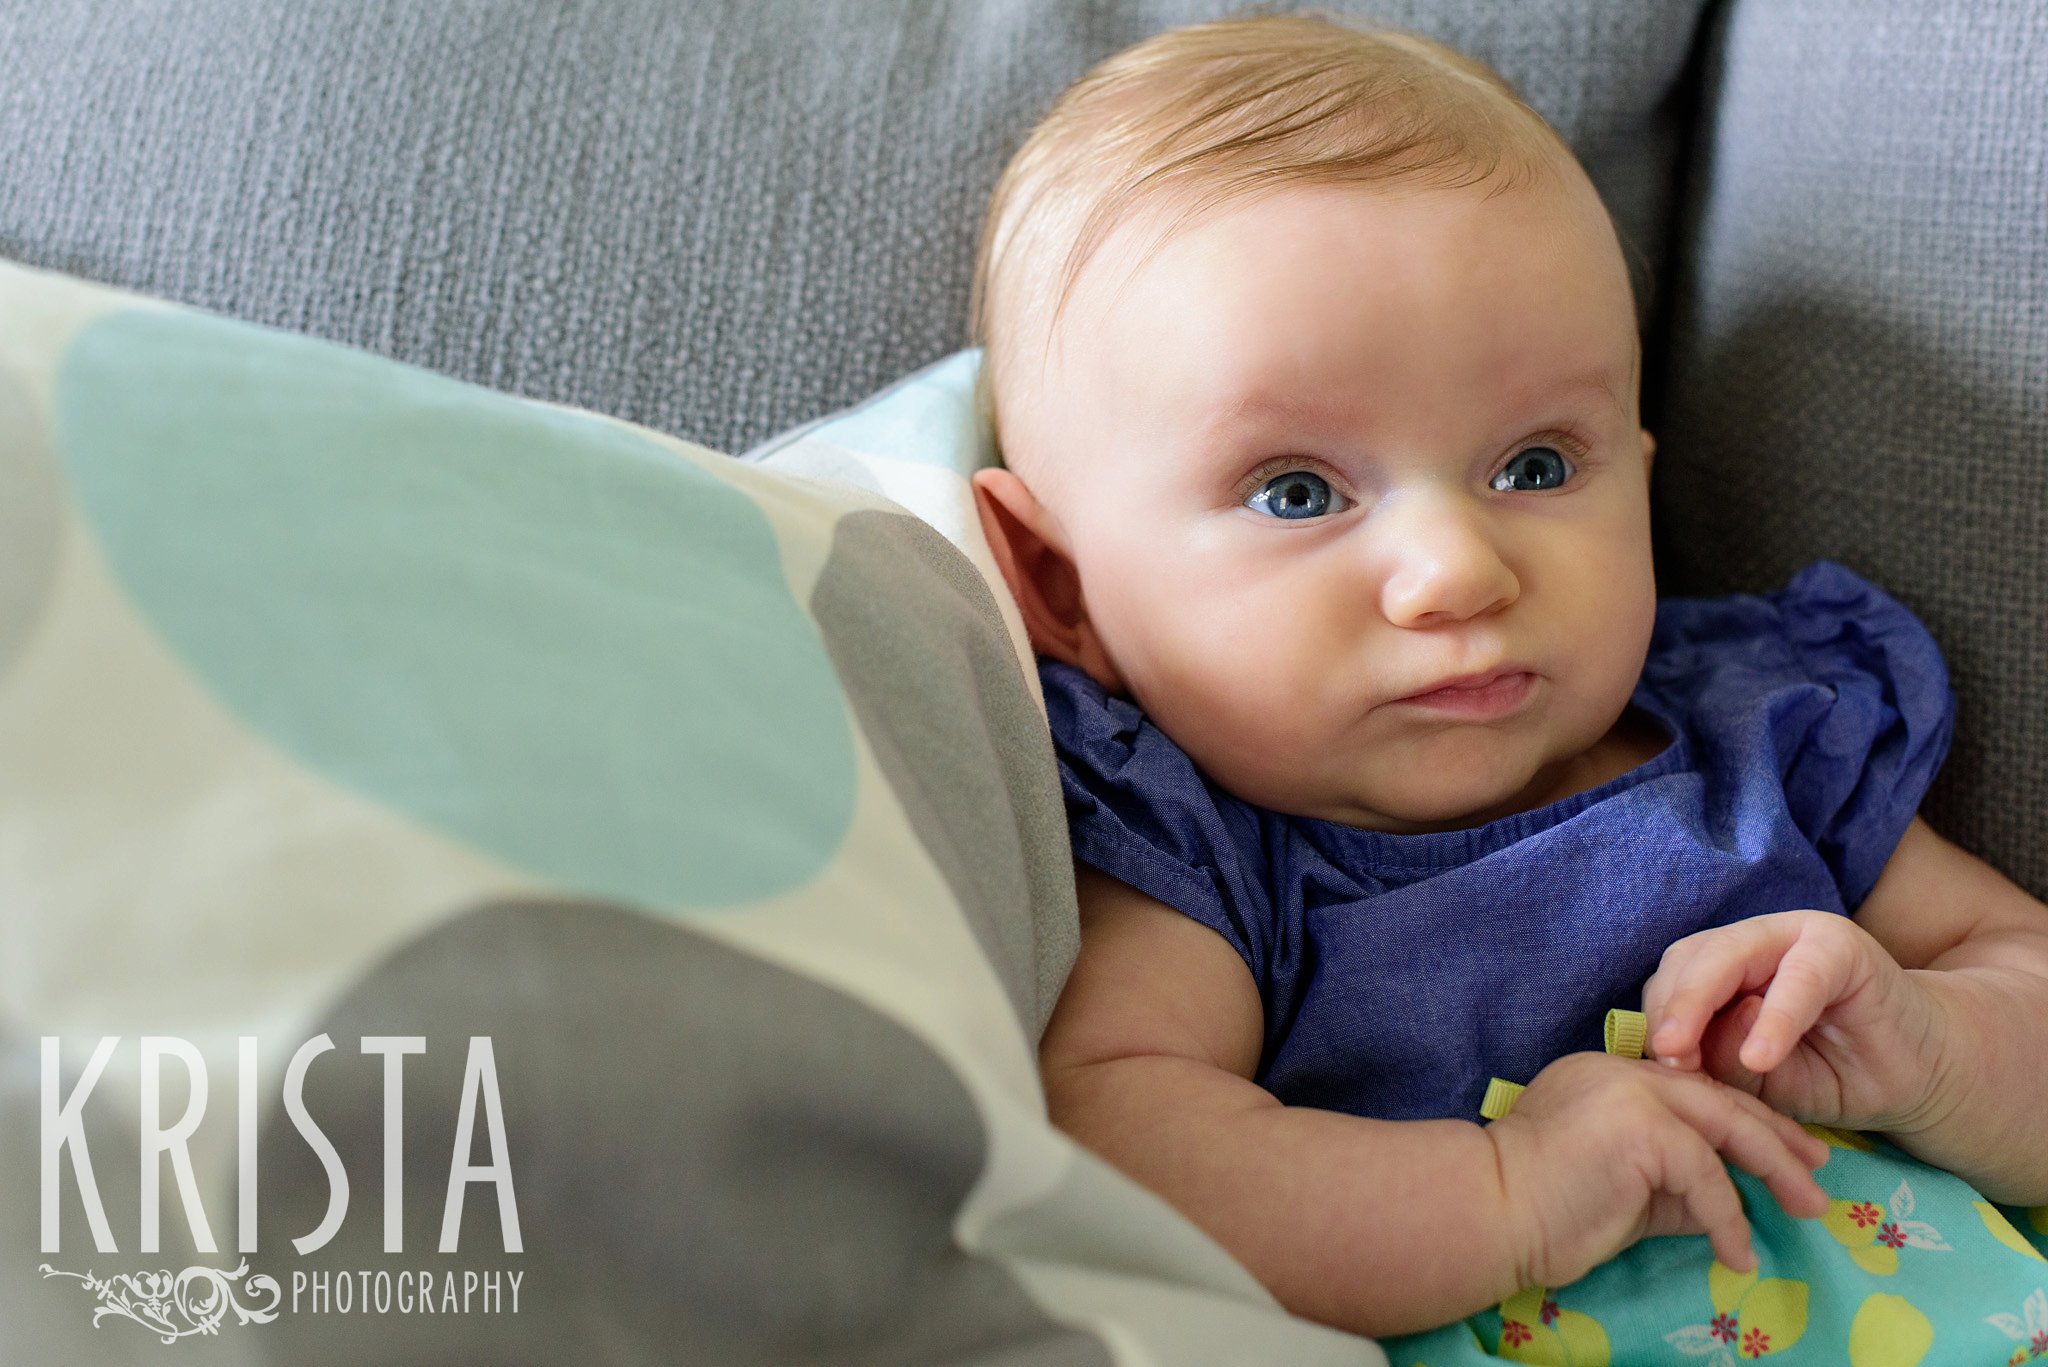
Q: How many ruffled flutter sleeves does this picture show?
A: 2